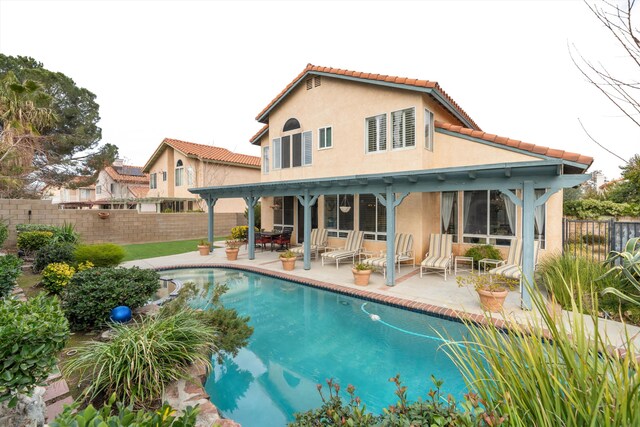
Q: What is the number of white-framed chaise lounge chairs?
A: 5